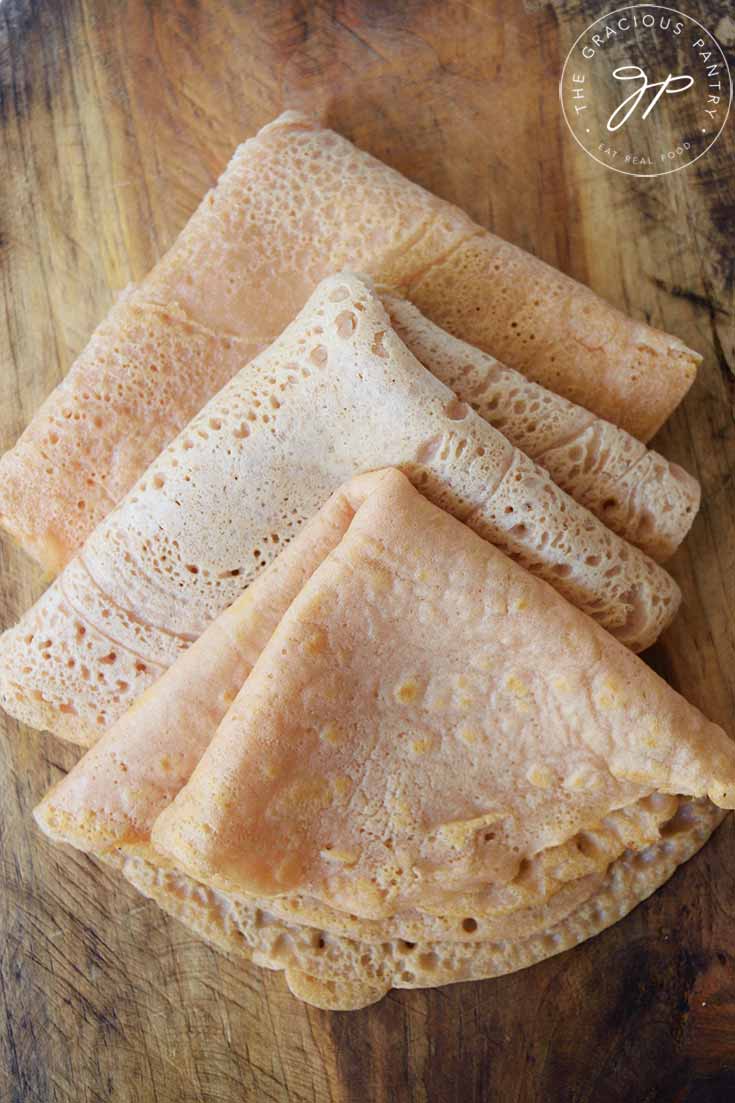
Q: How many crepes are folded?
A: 3